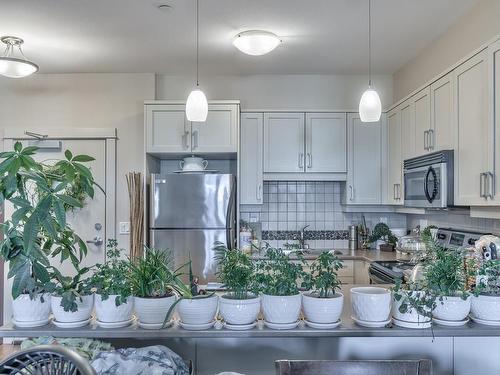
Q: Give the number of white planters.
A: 12